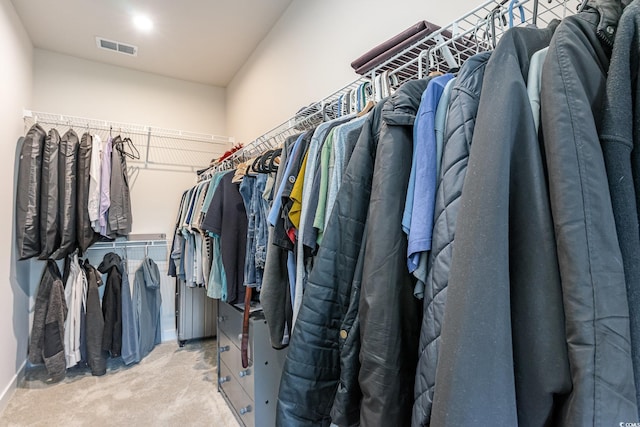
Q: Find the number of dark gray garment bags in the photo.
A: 4